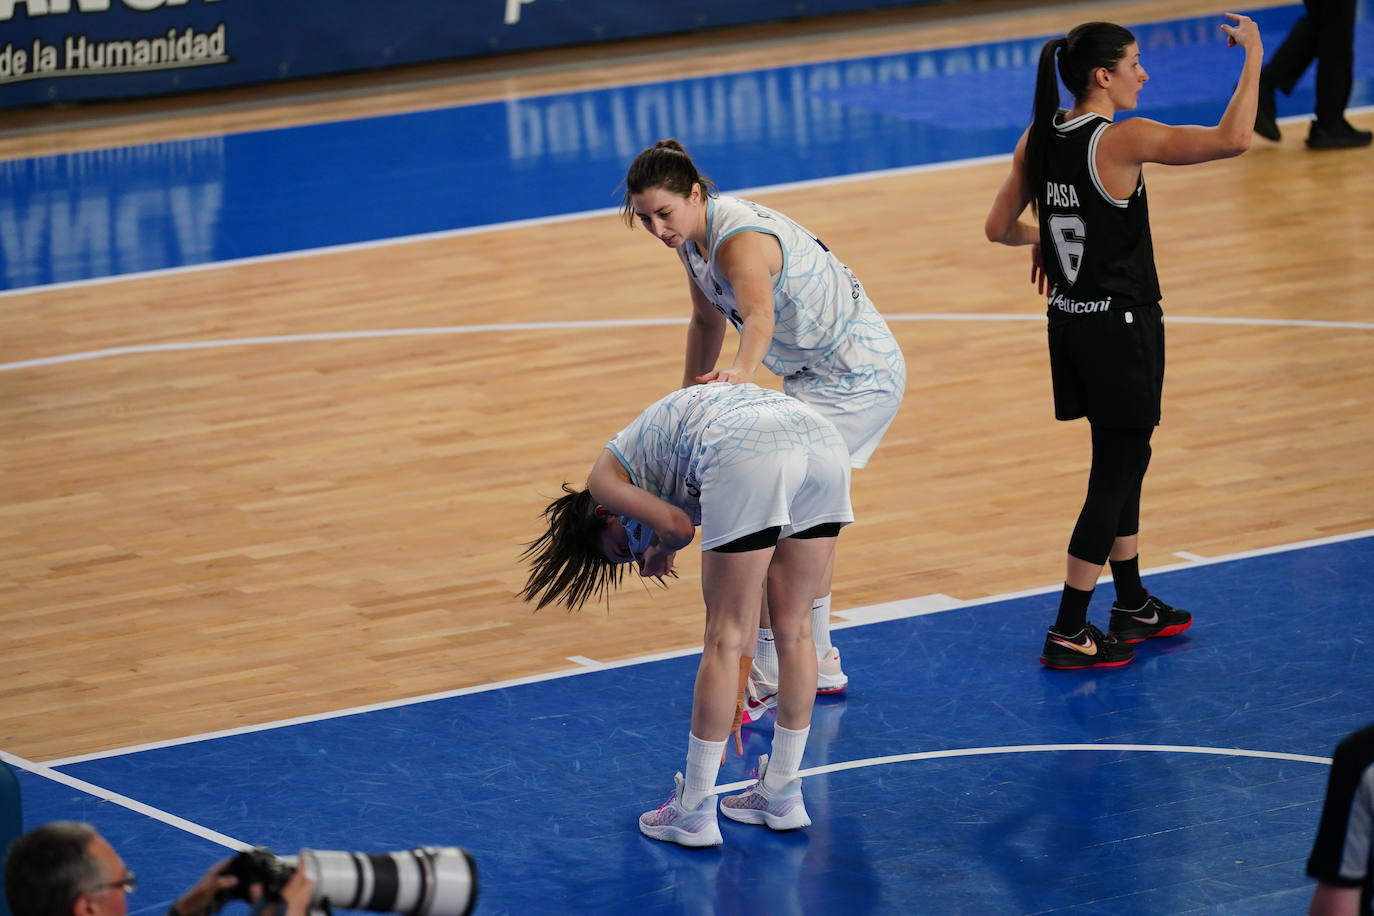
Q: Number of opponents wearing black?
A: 1